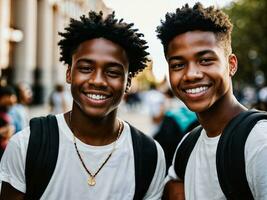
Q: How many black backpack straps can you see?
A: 4